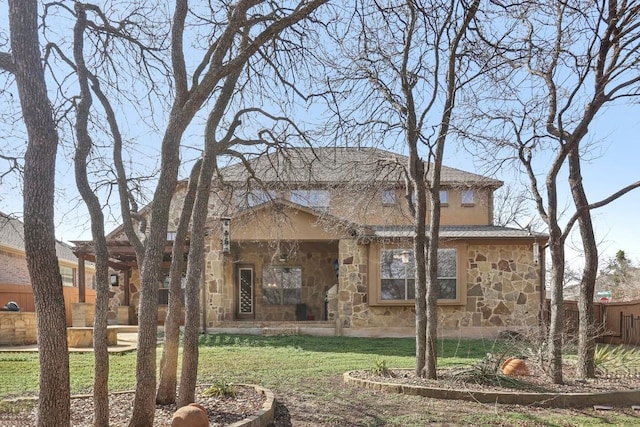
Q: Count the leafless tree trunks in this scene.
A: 9